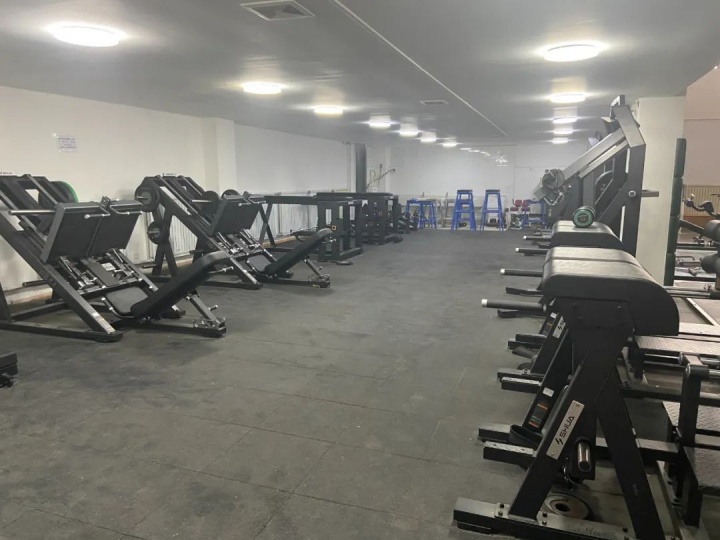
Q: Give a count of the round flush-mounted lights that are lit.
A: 12